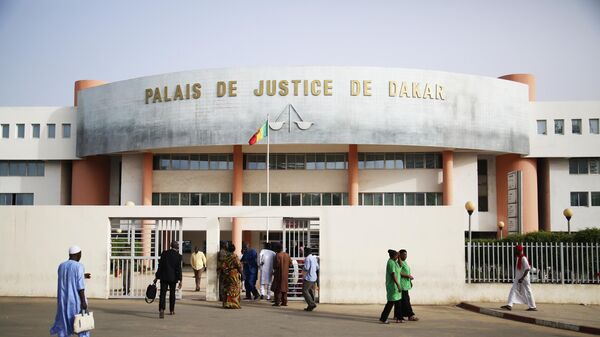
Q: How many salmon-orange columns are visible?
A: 6